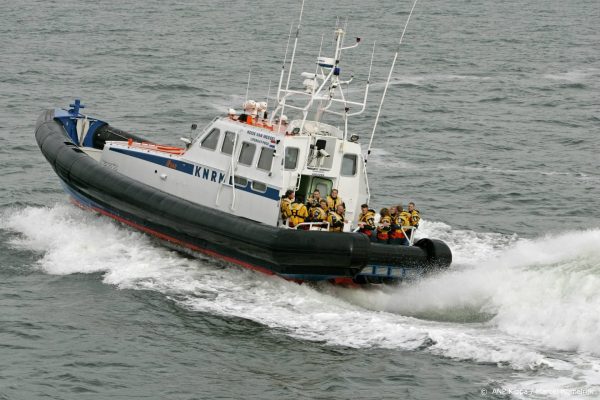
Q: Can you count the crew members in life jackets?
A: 12